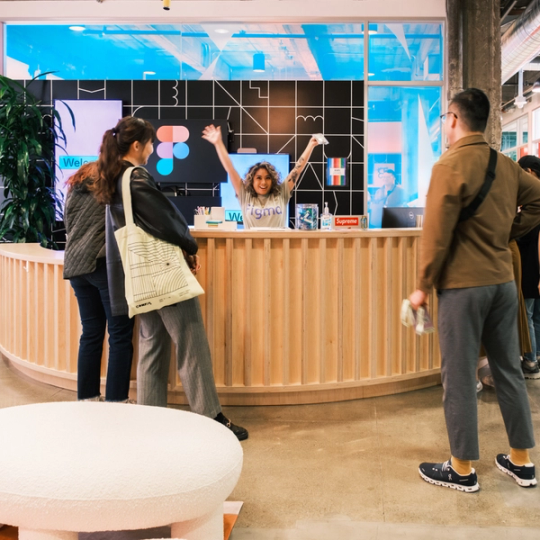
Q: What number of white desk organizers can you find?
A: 1